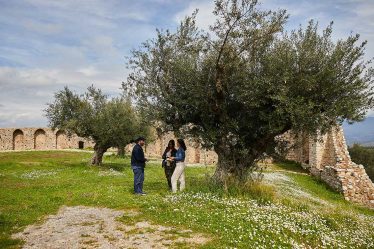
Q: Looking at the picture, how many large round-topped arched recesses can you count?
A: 3